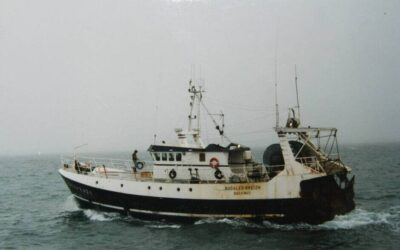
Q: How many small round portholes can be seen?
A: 6